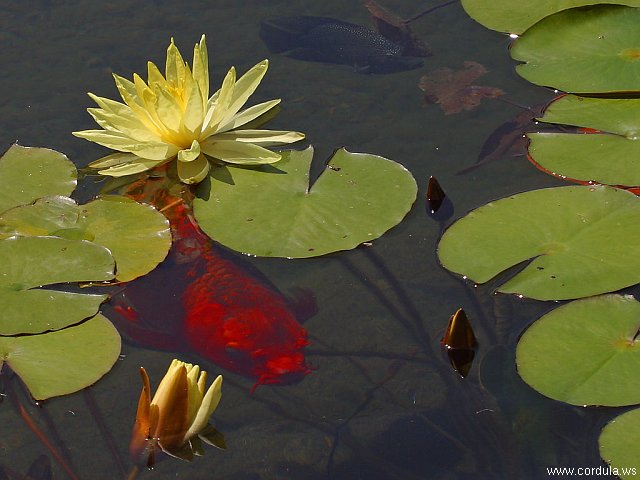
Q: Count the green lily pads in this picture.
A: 11